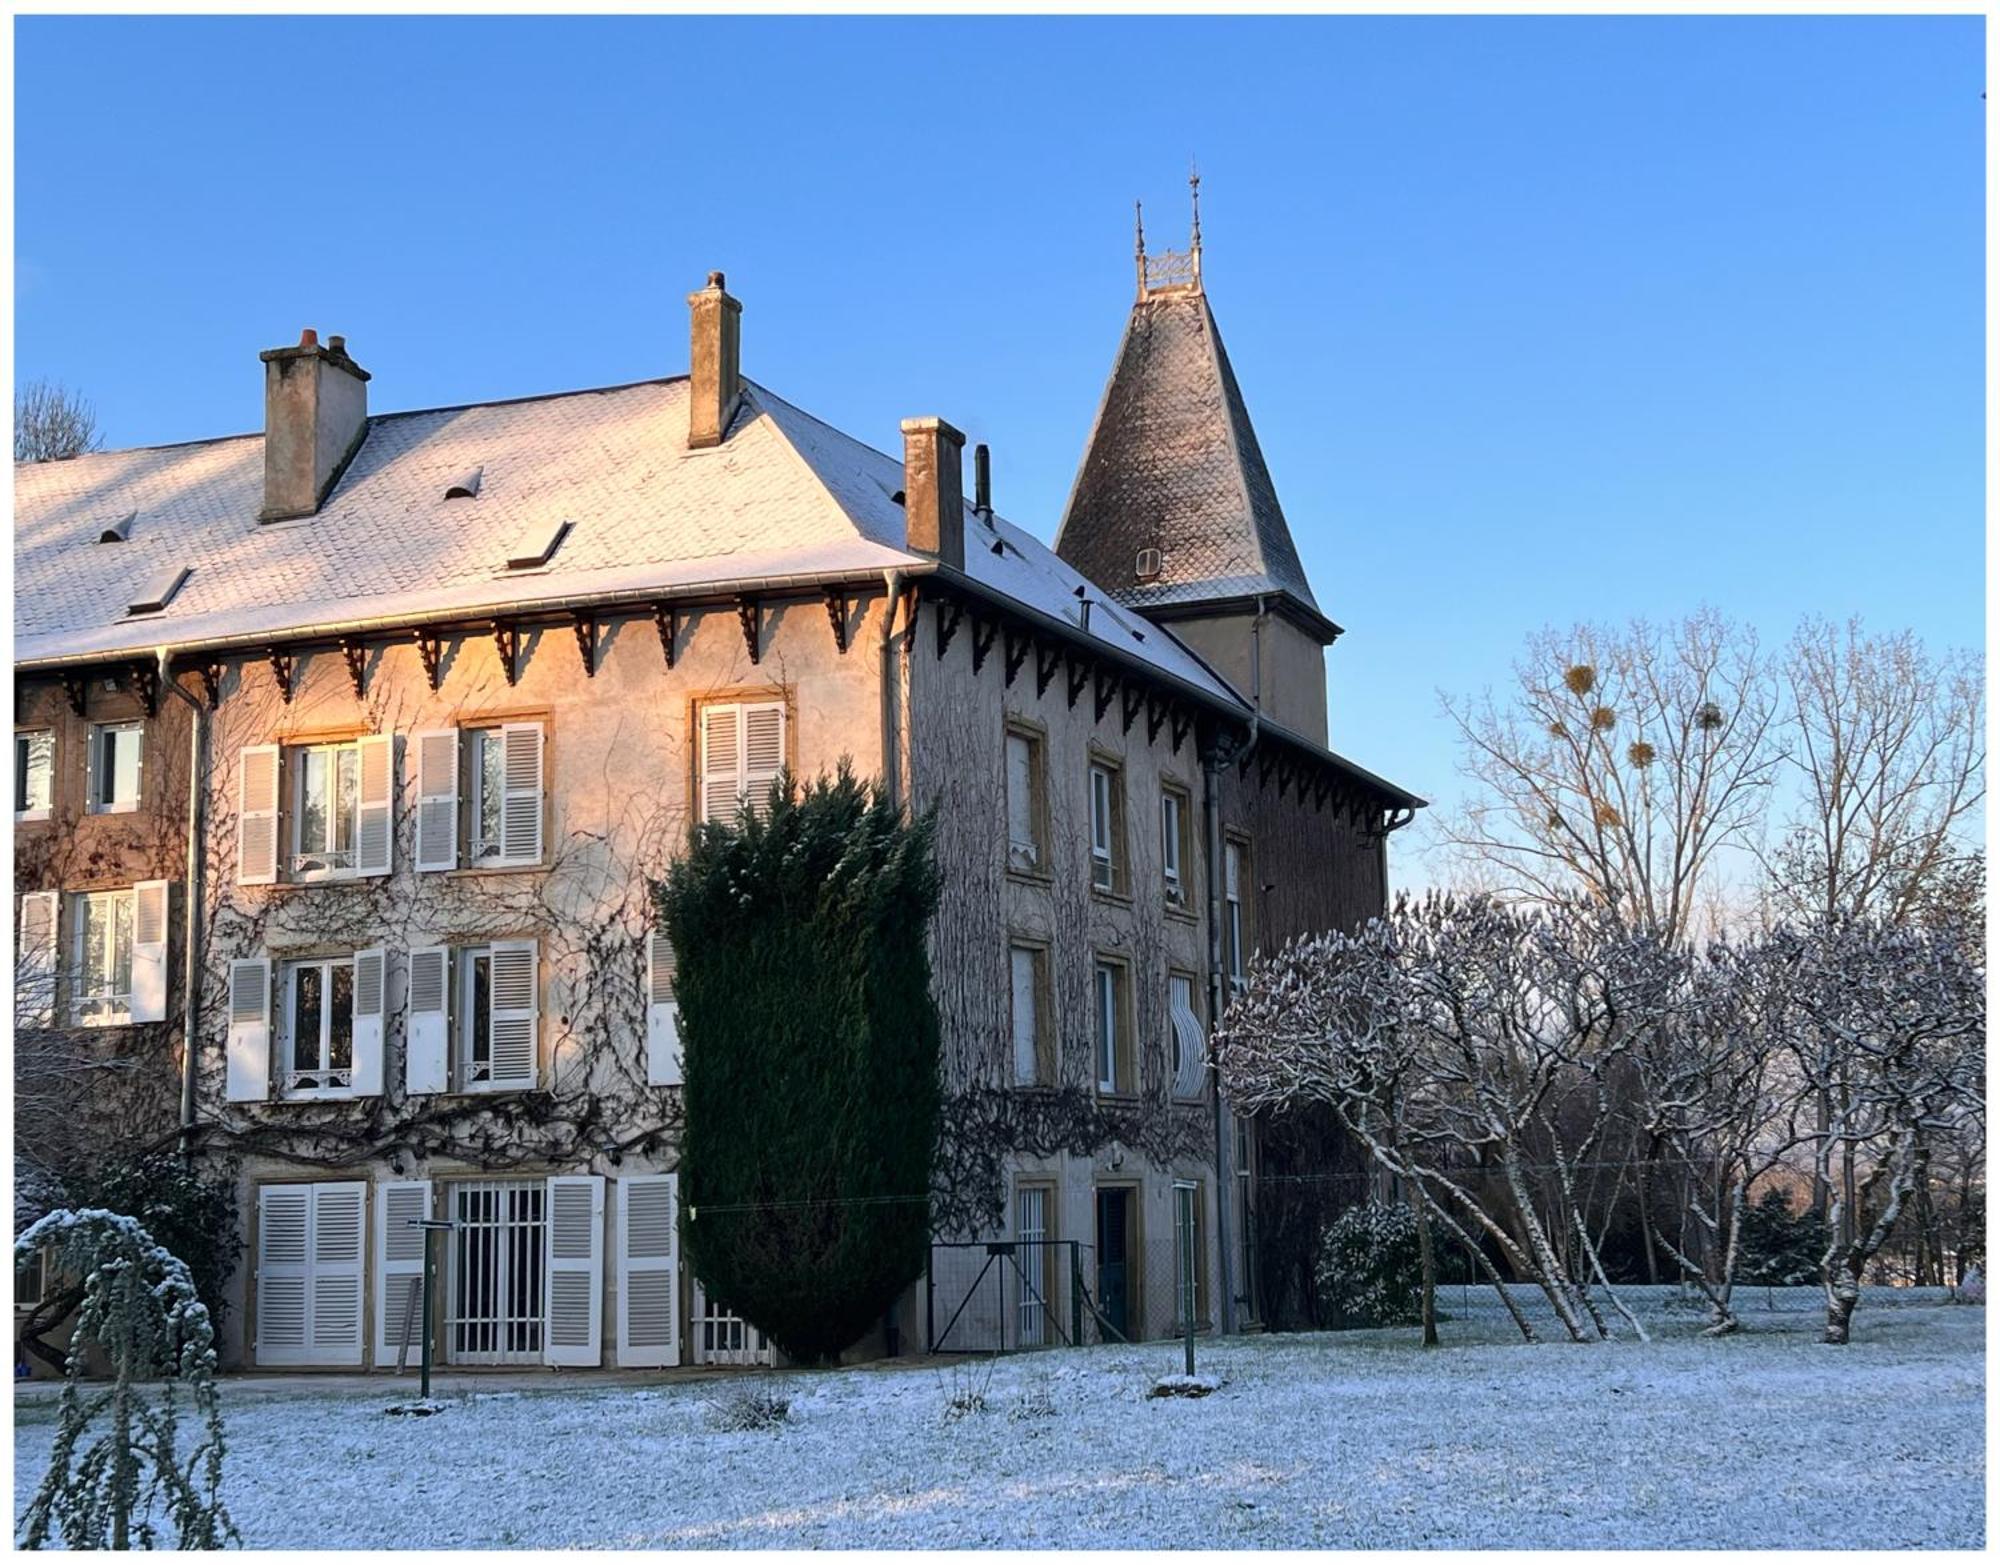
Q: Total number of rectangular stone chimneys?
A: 3